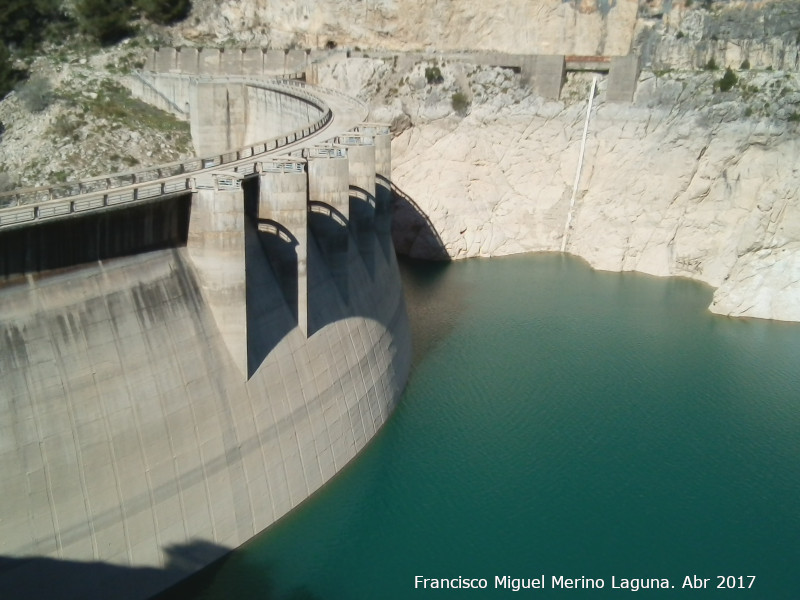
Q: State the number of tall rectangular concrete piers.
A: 5